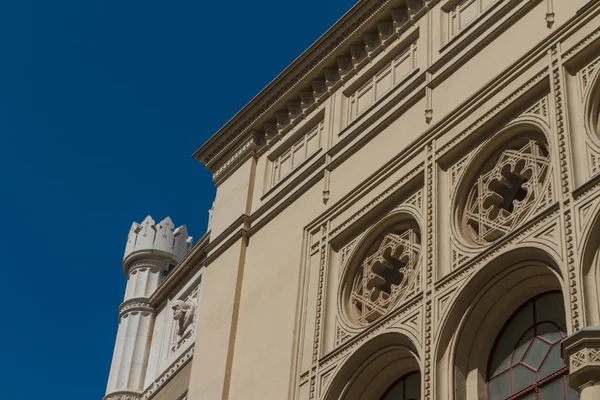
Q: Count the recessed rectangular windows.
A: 3